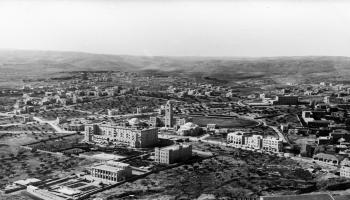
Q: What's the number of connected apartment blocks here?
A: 3